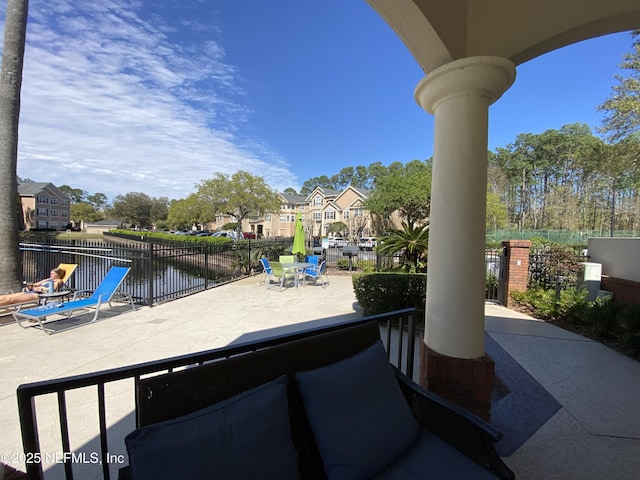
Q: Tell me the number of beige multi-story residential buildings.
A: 2